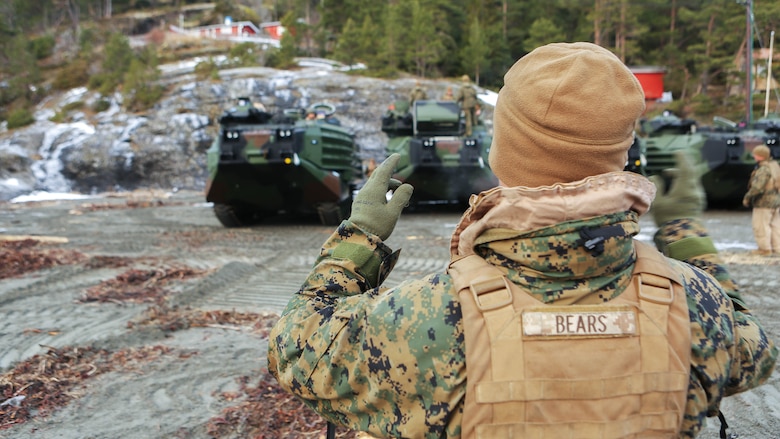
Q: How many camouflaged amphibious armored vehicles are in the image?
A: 4